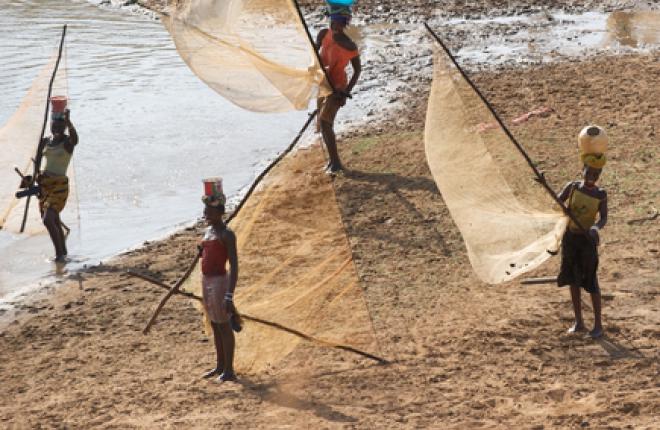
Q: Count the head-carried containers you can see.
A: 4